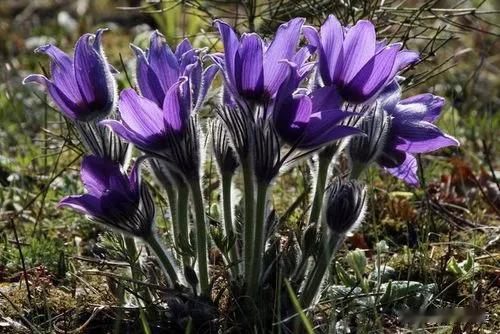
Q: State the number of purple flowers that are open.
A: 8